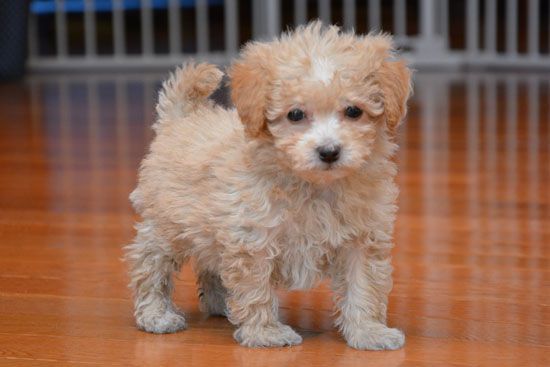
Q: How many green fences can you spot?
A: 0